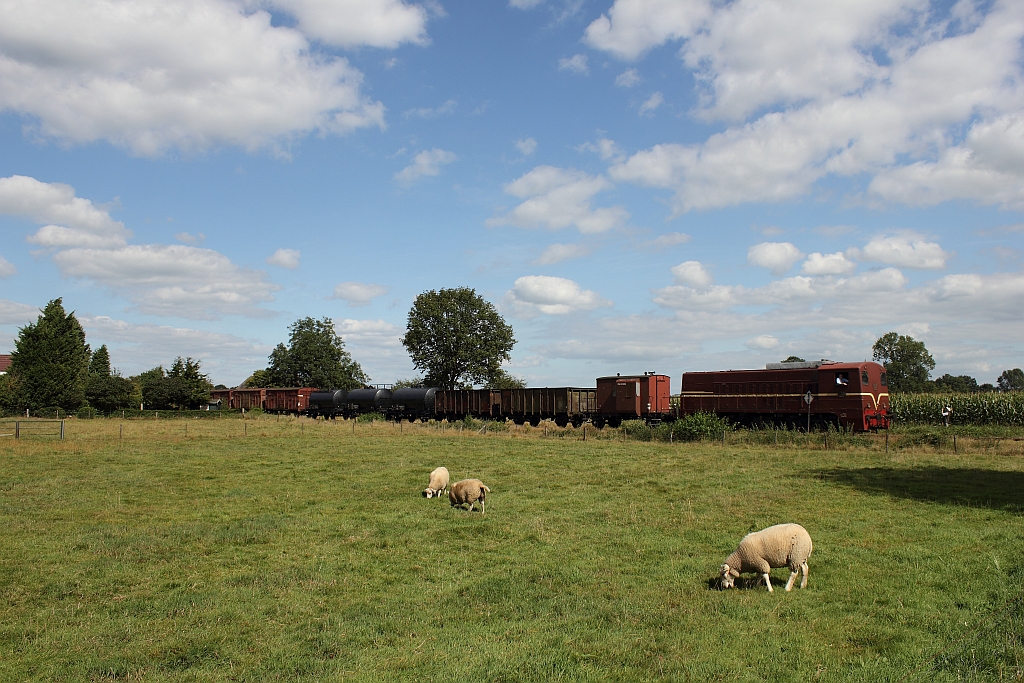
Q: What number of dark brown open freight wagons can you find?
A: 2